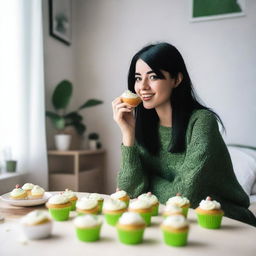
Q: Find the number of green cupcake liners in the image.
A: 14